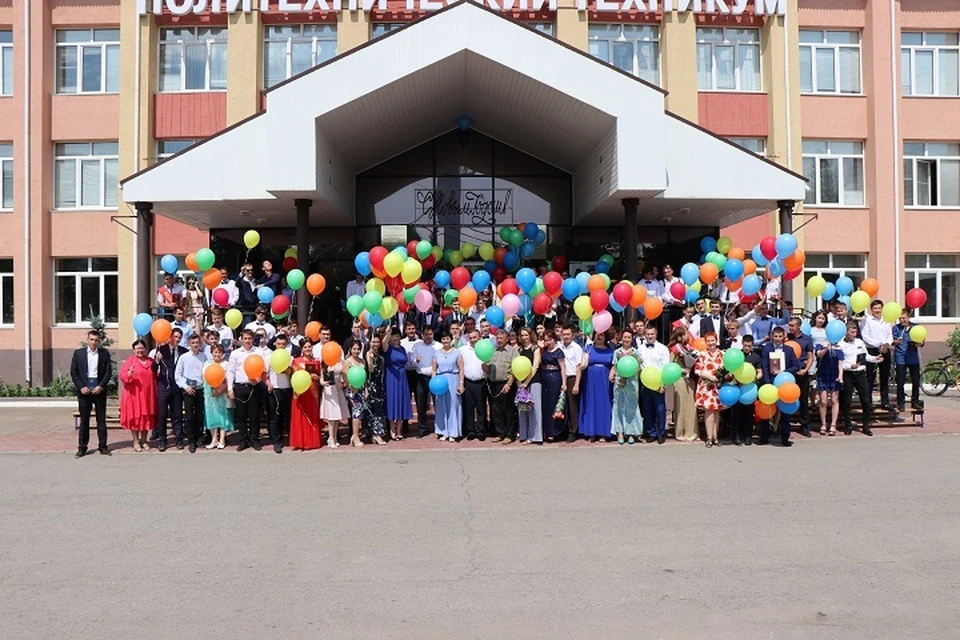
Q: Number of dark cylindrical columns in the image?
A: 4